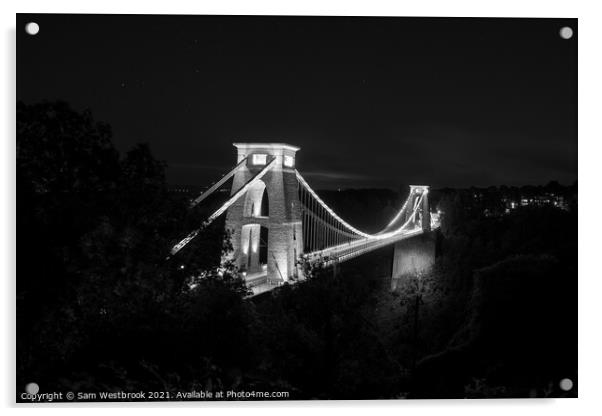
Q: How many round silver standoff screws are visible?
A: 4